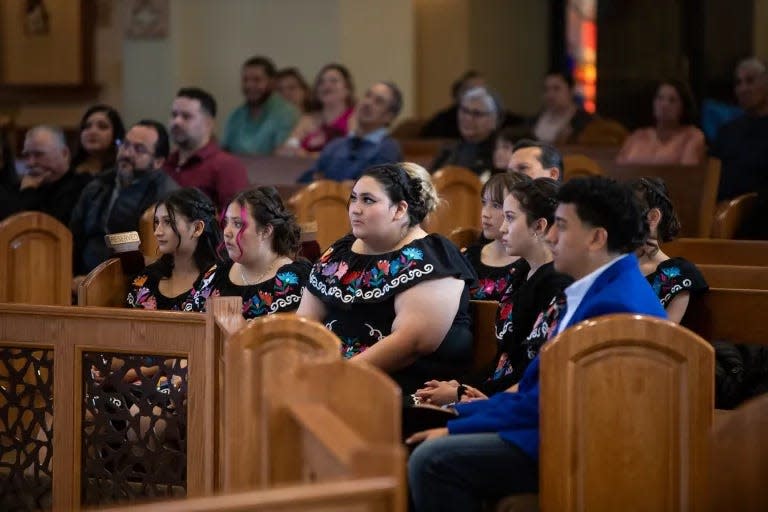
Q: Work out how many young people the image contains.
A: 7